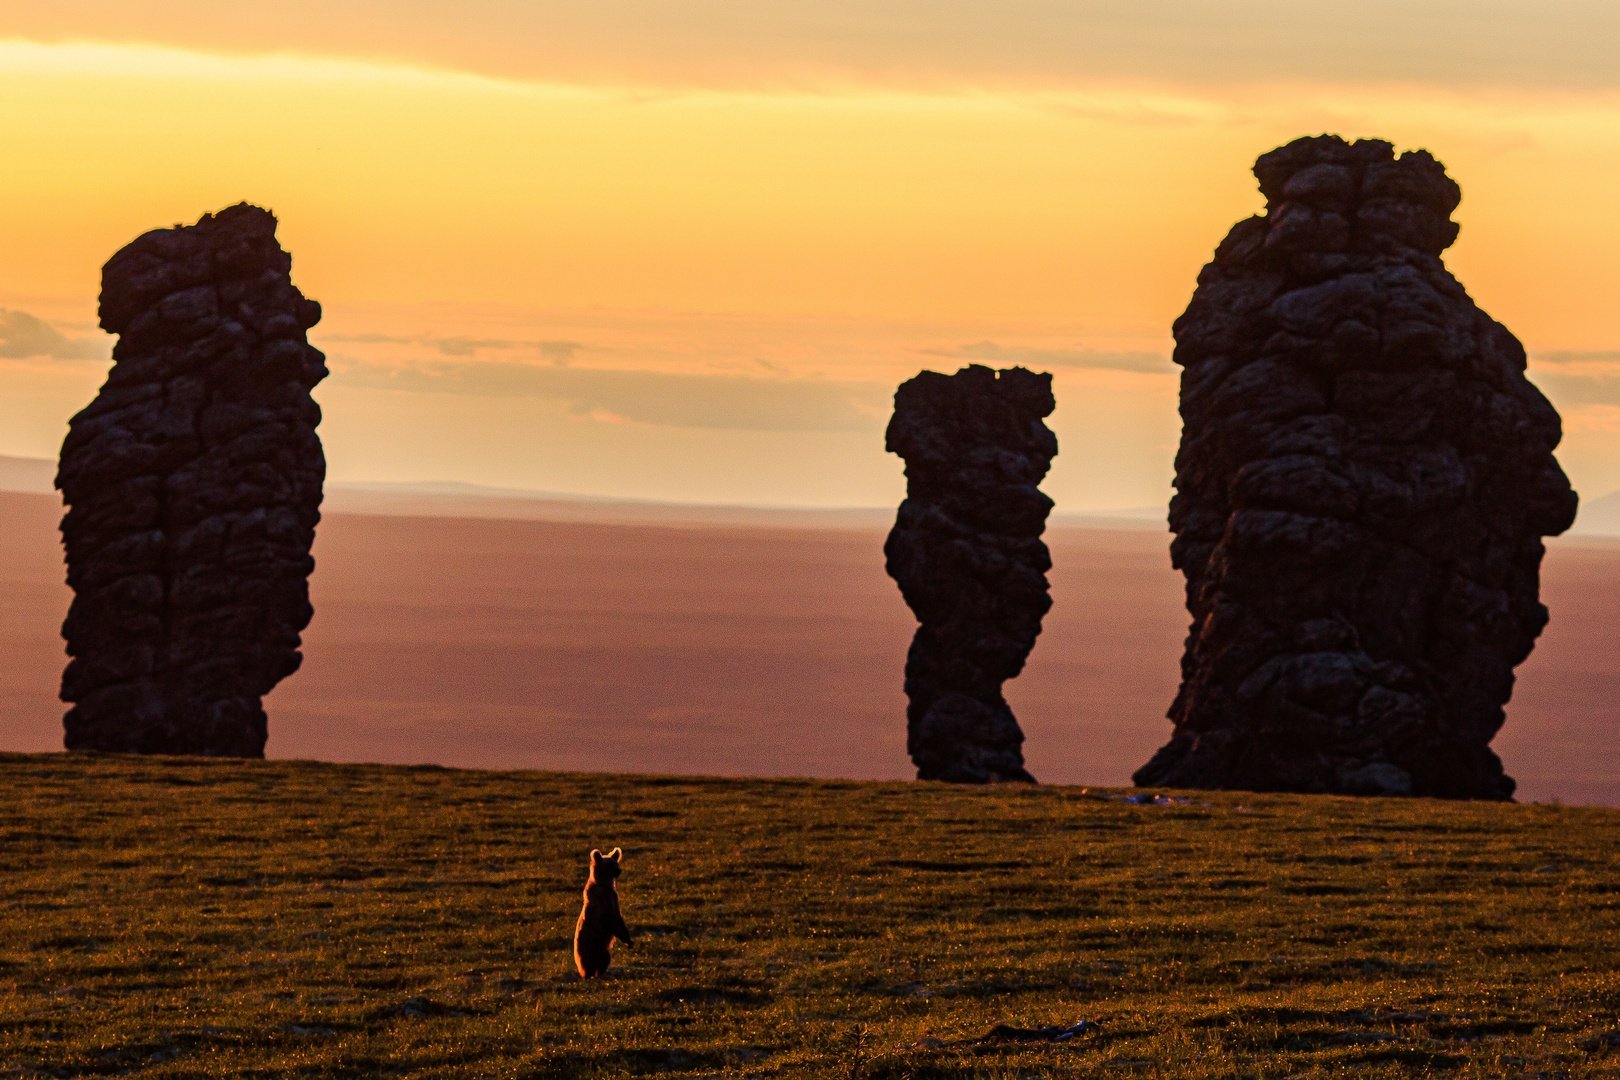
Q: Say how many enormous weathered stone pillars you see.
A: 3